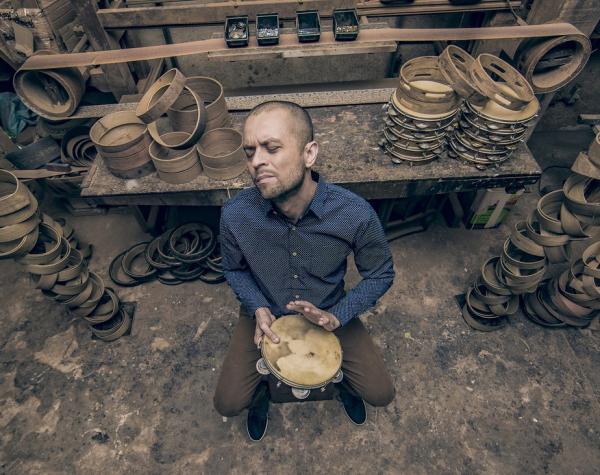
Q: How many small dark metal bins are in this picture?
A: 4